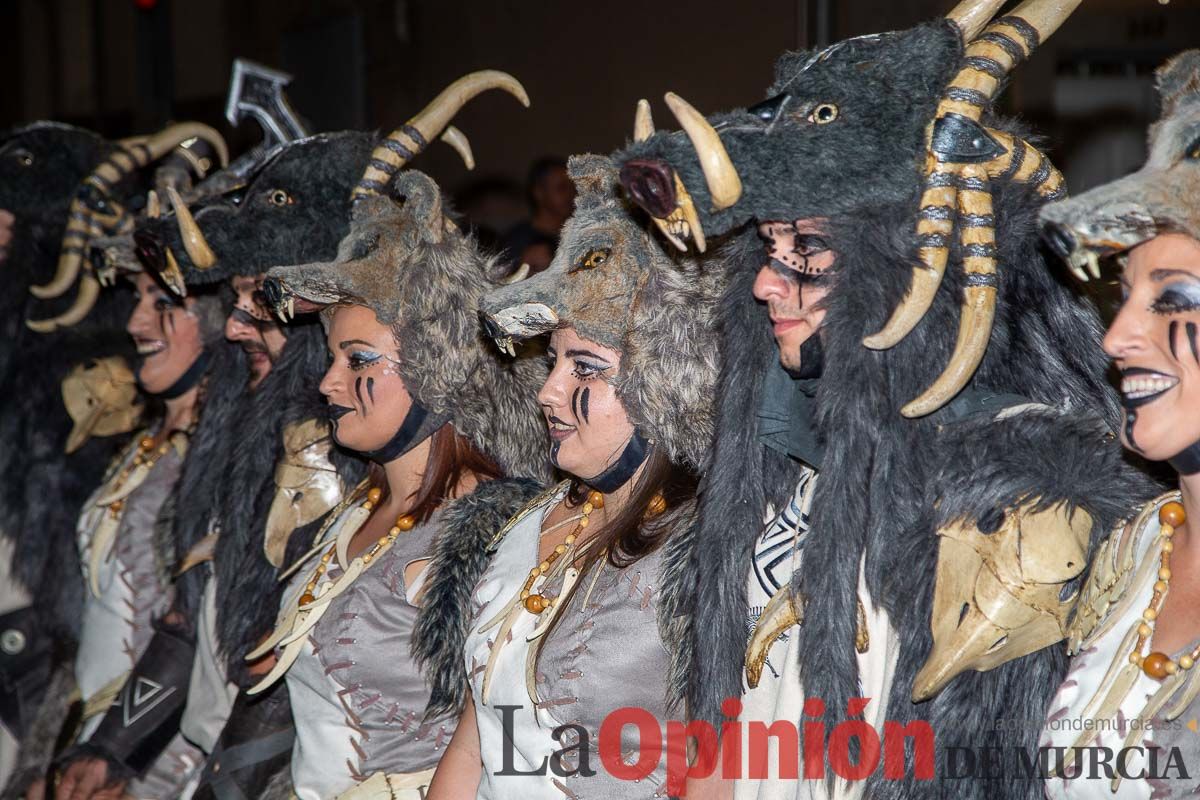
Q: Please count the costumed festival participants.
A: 7